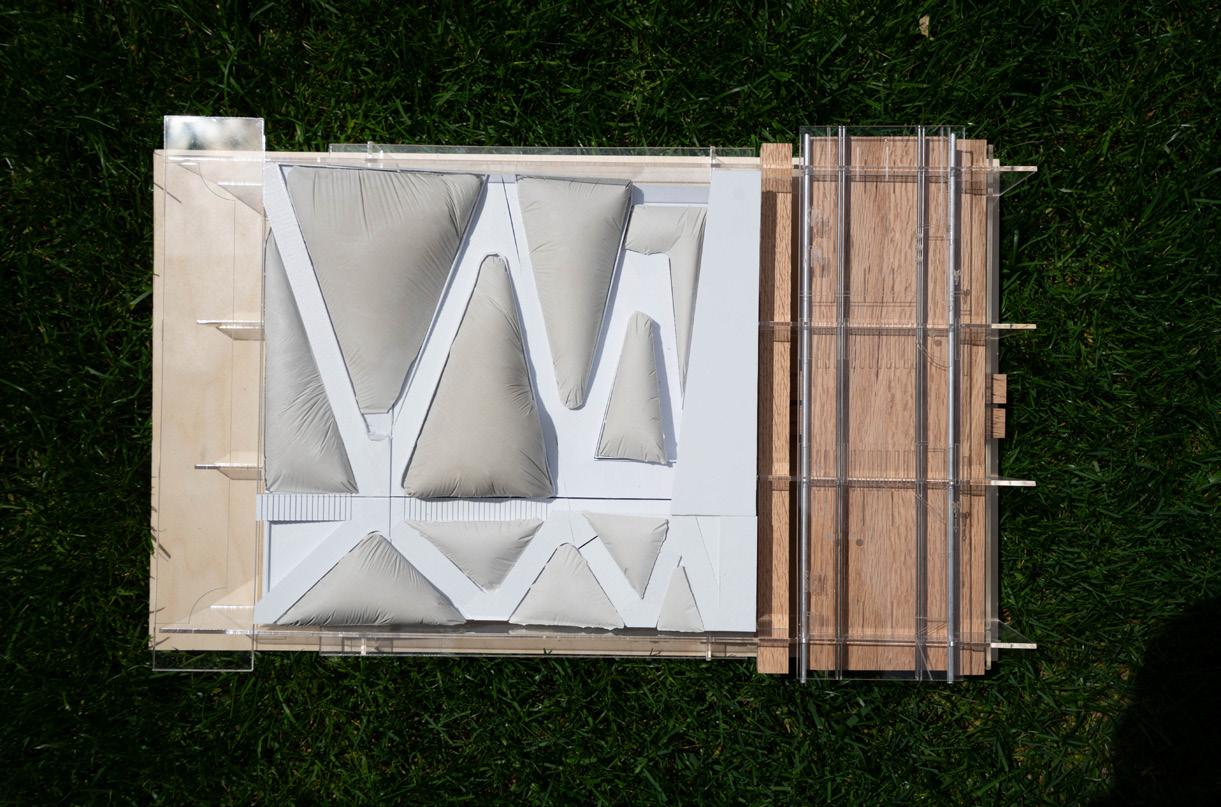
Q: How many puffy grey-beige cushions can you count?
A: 11